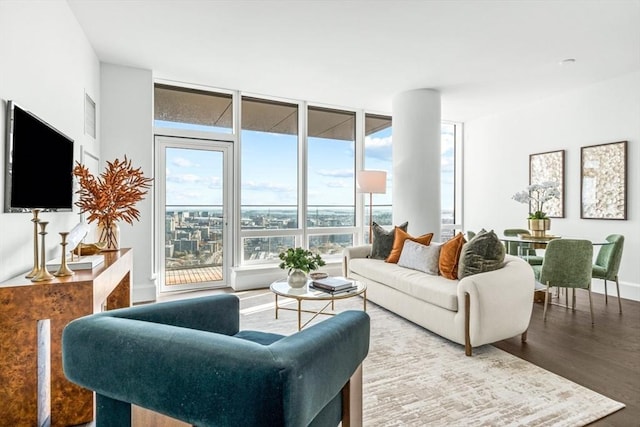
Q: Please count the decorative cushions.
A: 5